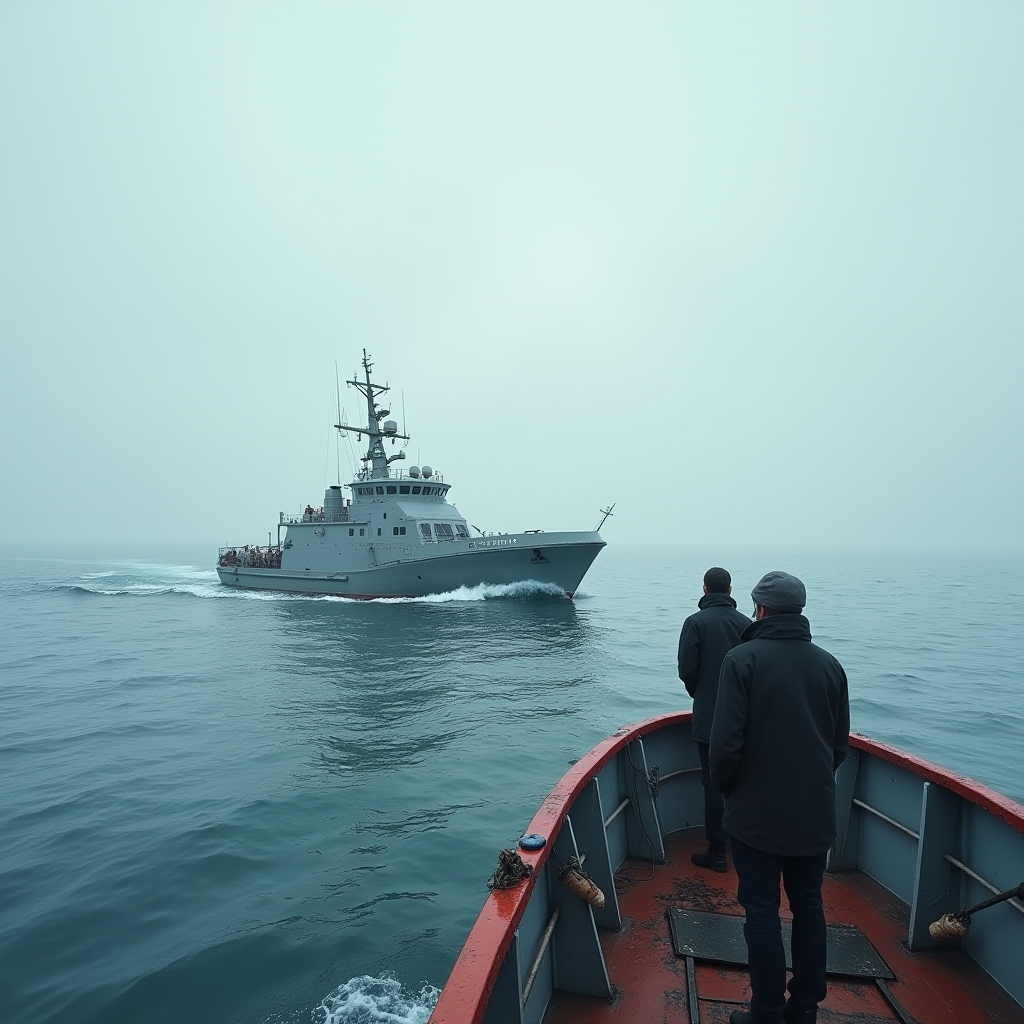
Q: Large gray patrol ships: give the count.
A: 1